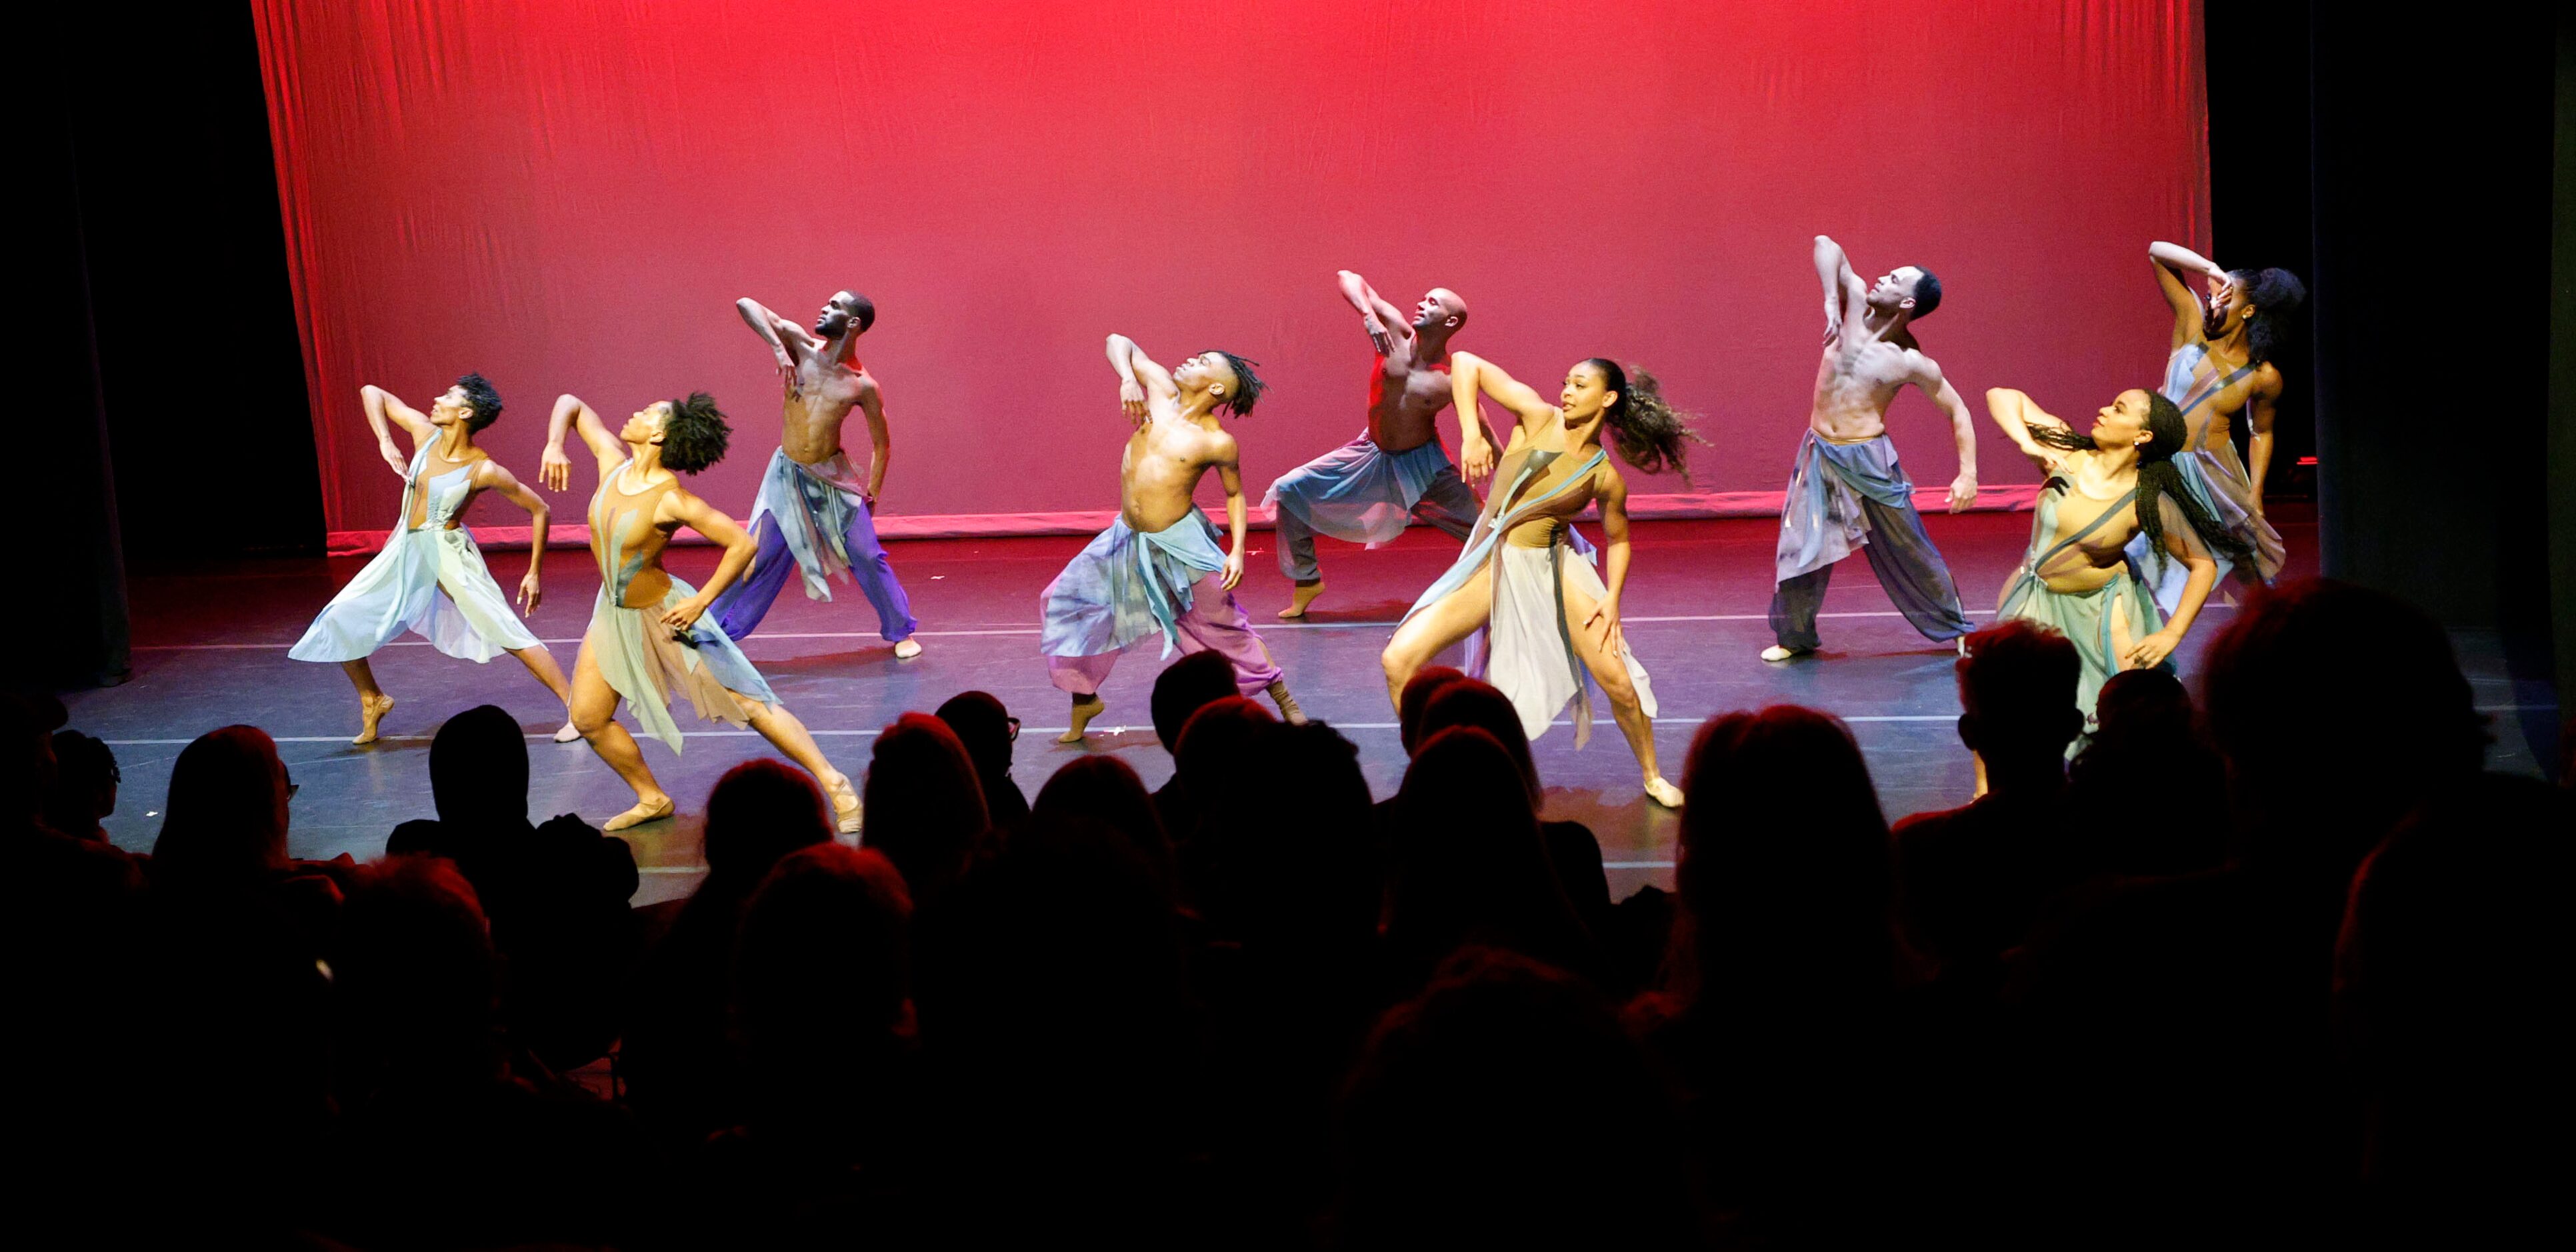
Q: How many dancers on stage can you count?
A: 9